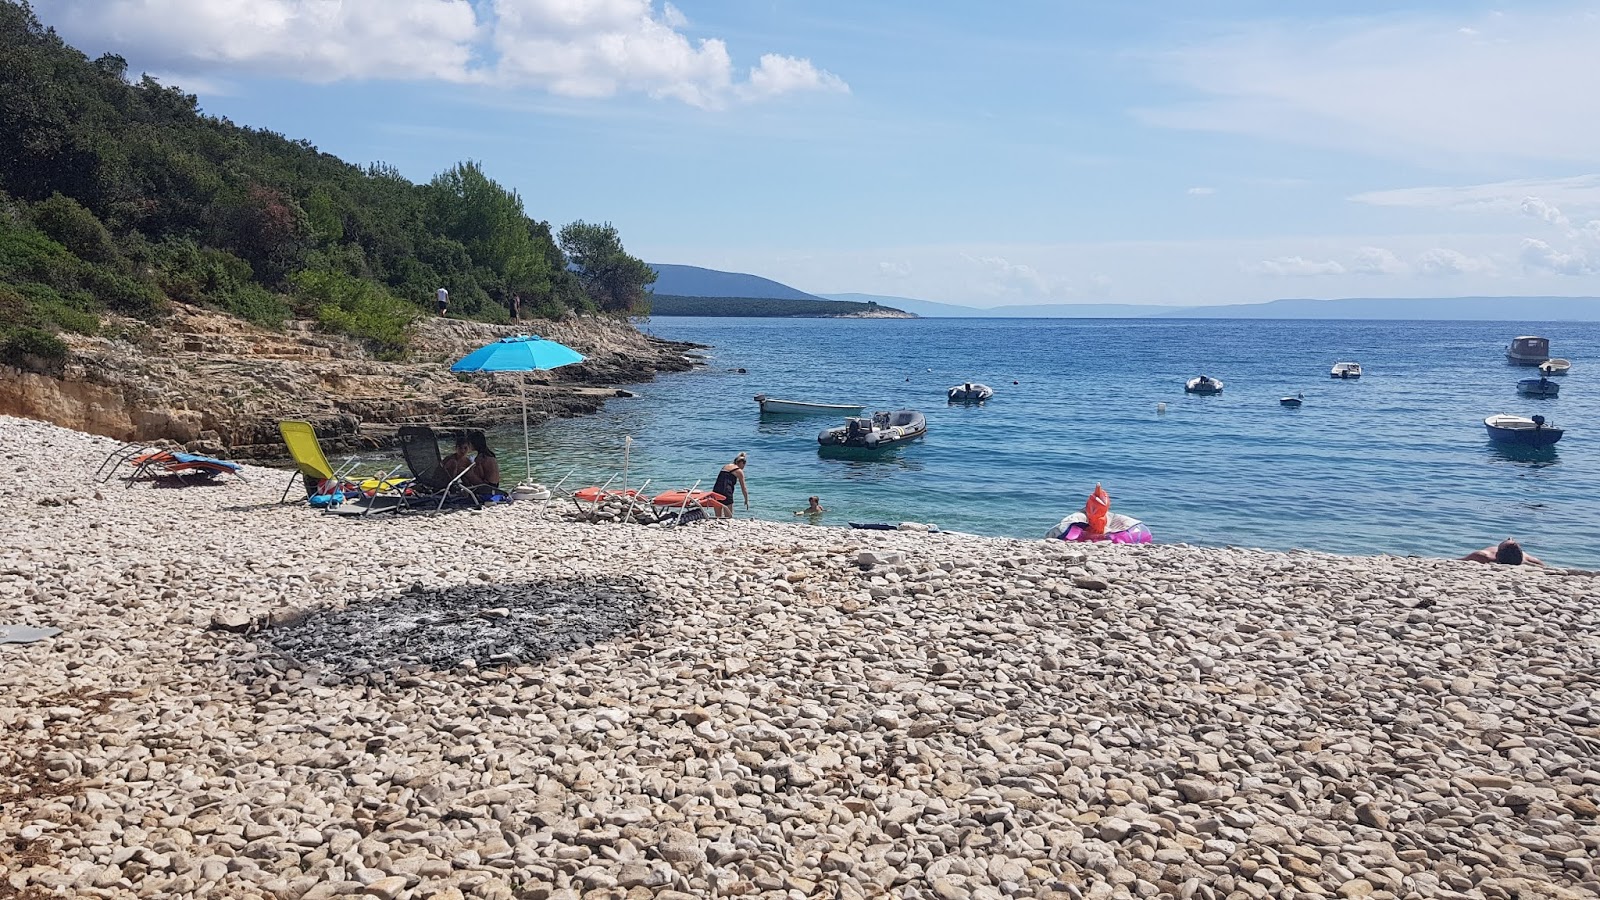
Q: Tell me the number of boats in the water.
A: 10